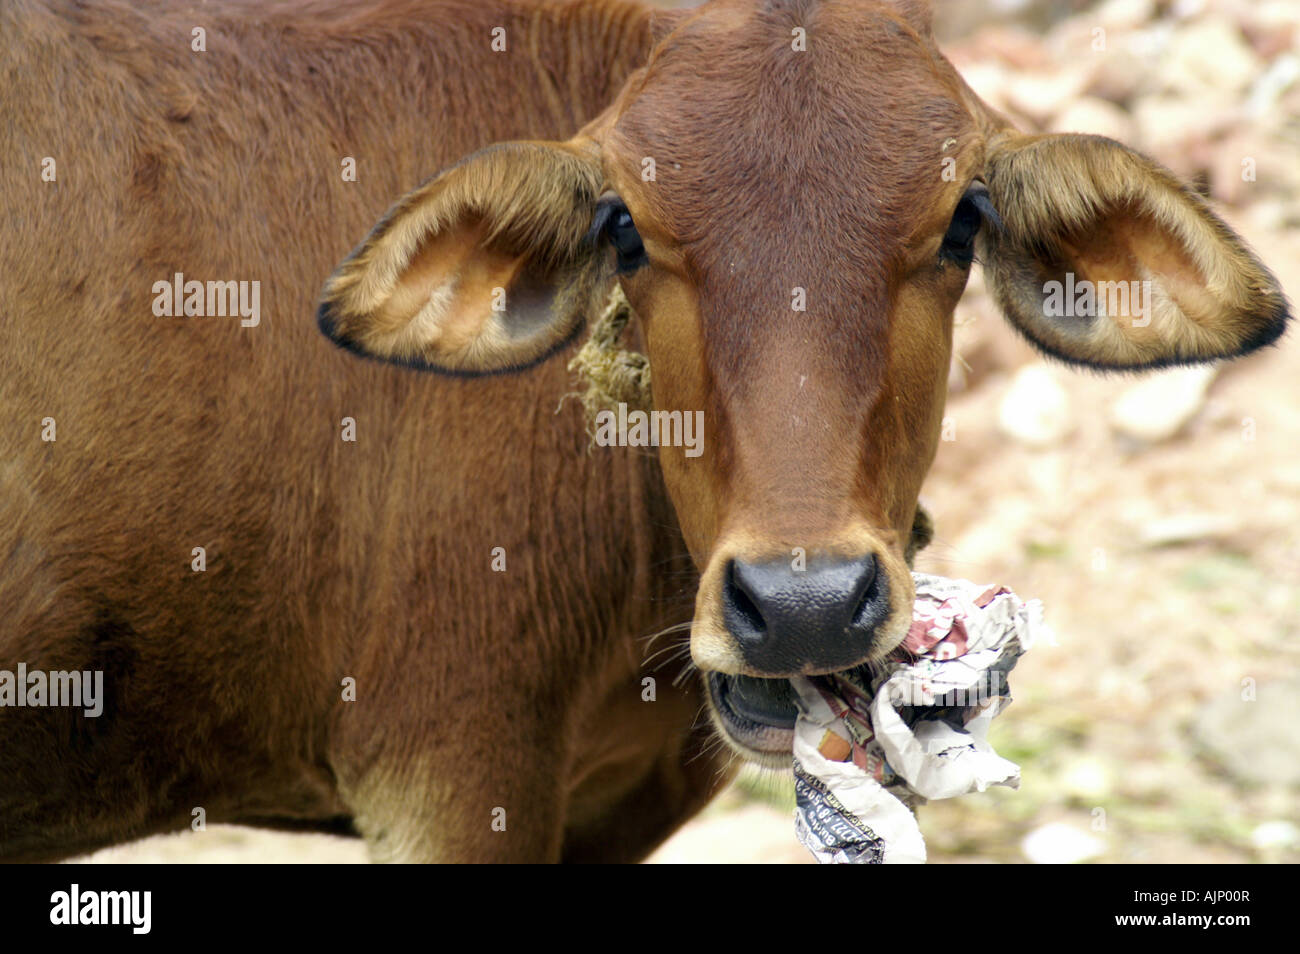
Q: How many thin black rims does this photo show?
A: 2